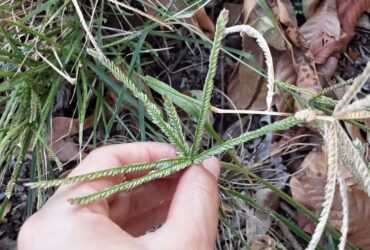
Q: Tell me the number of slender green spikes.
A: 6